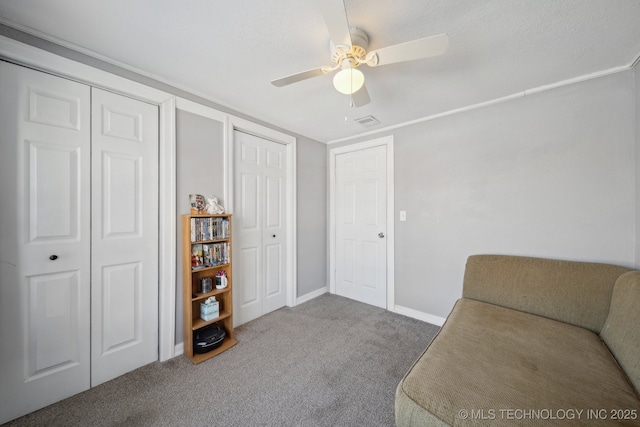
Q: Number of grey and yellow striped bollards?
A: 0